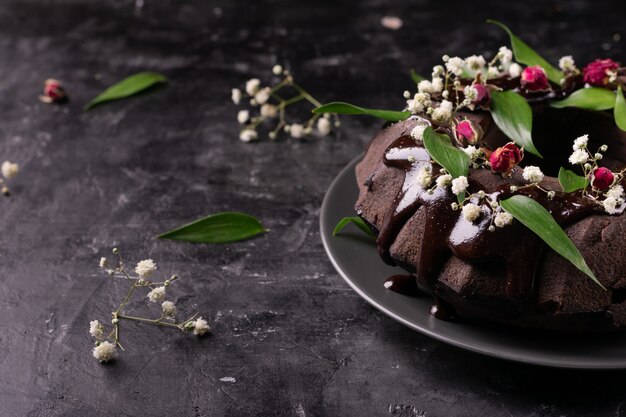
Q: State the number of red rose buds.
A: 7